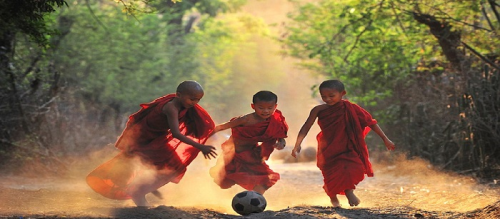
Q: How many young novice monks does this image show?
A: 3